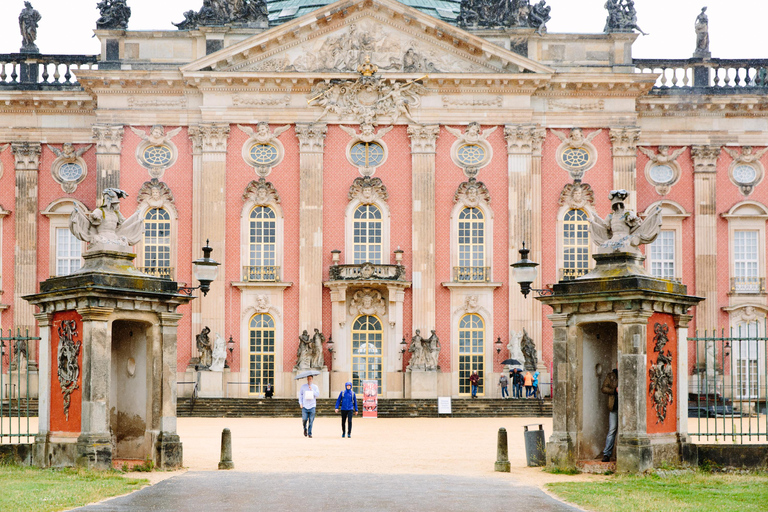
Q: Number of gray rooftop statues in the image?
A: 6